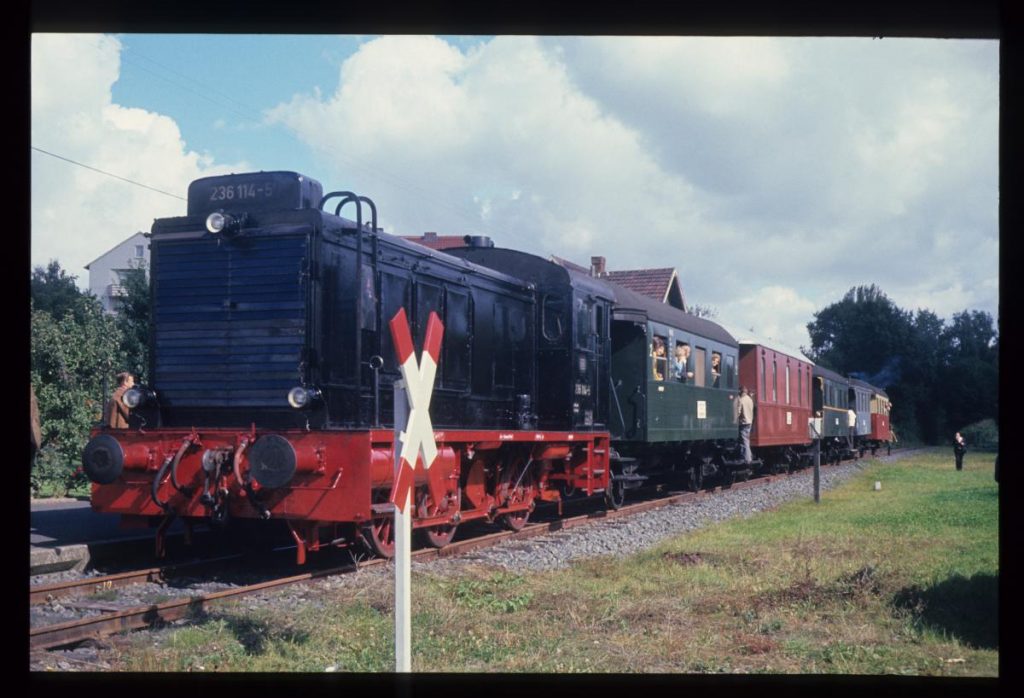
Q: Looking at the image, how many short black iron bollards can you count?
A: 0